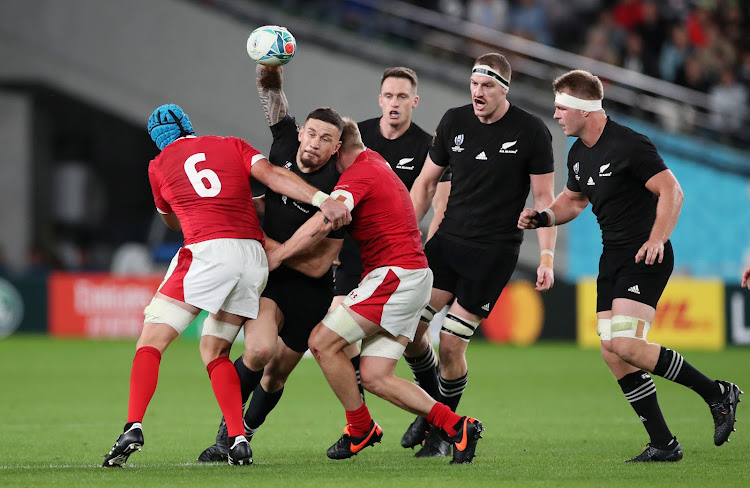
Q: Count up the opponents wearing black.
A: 4